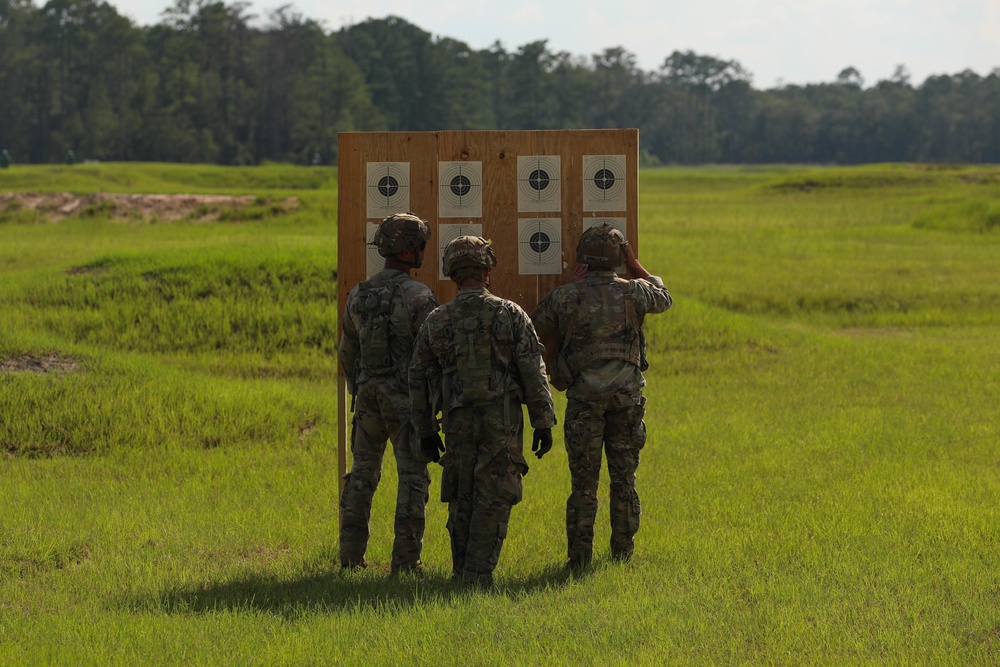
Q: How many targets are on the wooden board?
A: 8